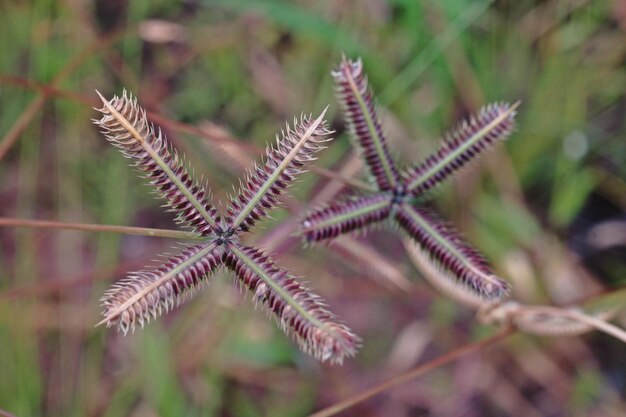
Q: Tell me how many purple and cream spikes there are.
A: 8